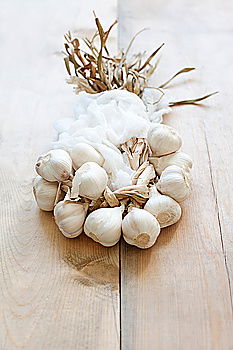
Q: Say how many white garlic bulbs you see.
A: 11